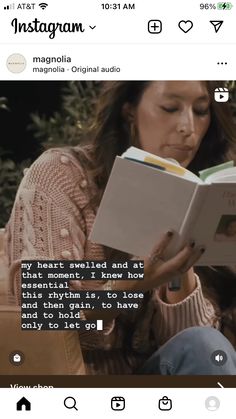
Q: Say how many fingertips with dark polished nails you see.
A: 3